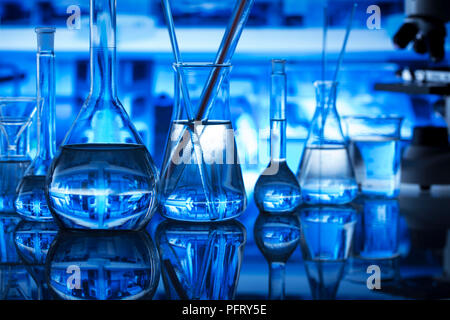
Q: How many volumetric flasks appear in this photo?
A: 3